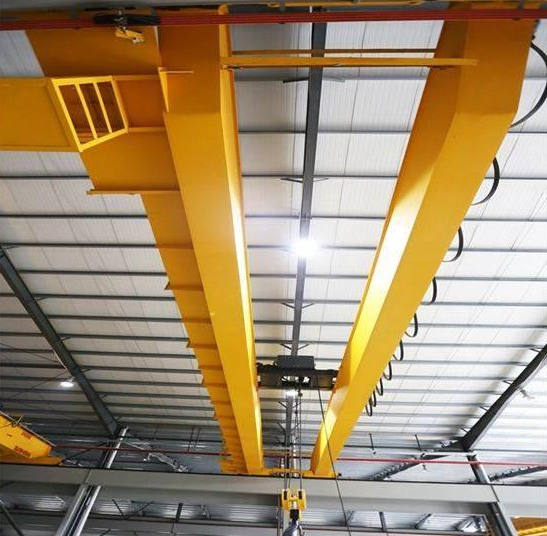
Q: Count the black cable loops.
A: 10